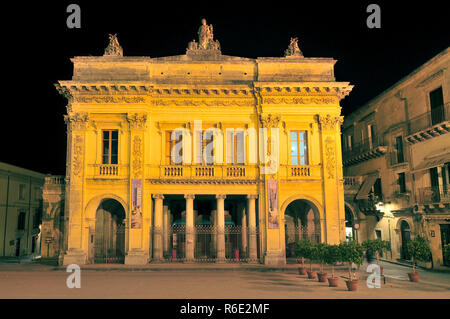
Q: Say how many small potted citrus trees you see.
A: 7